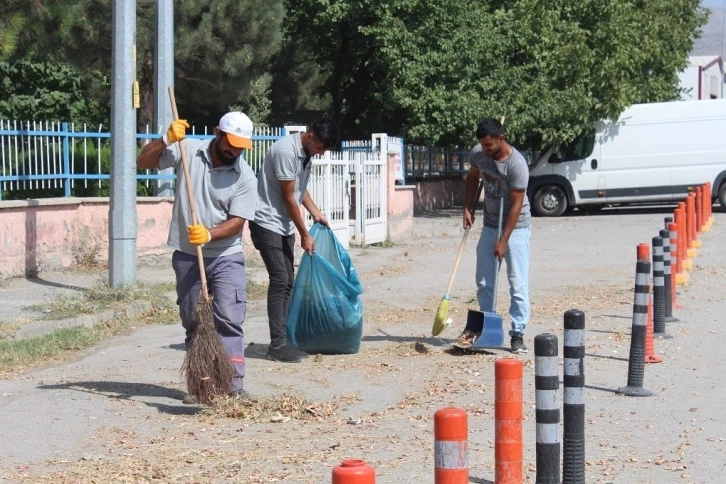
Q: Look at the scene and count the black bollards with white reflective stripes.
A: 6